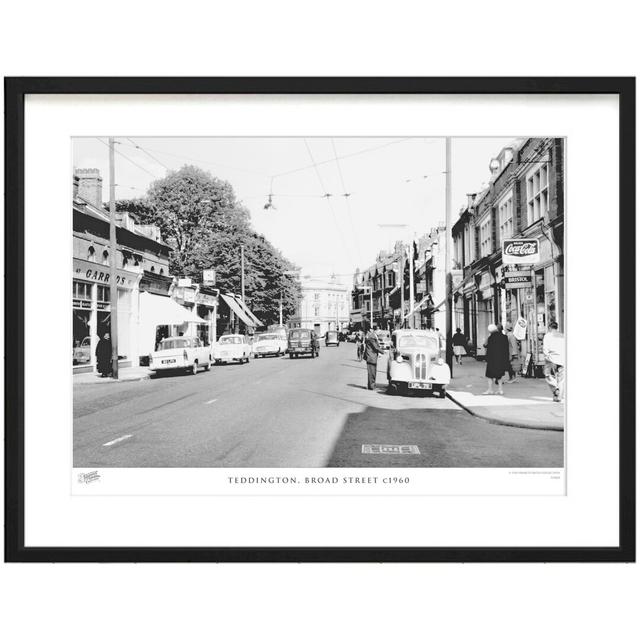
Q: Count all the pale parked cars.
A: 4